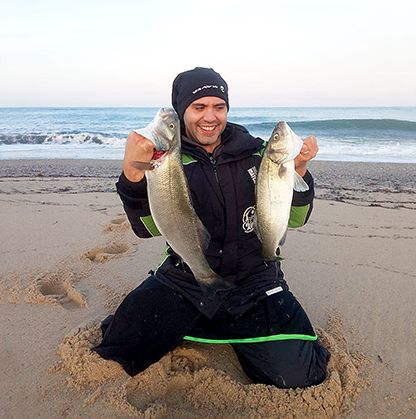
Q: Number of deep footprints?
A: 3